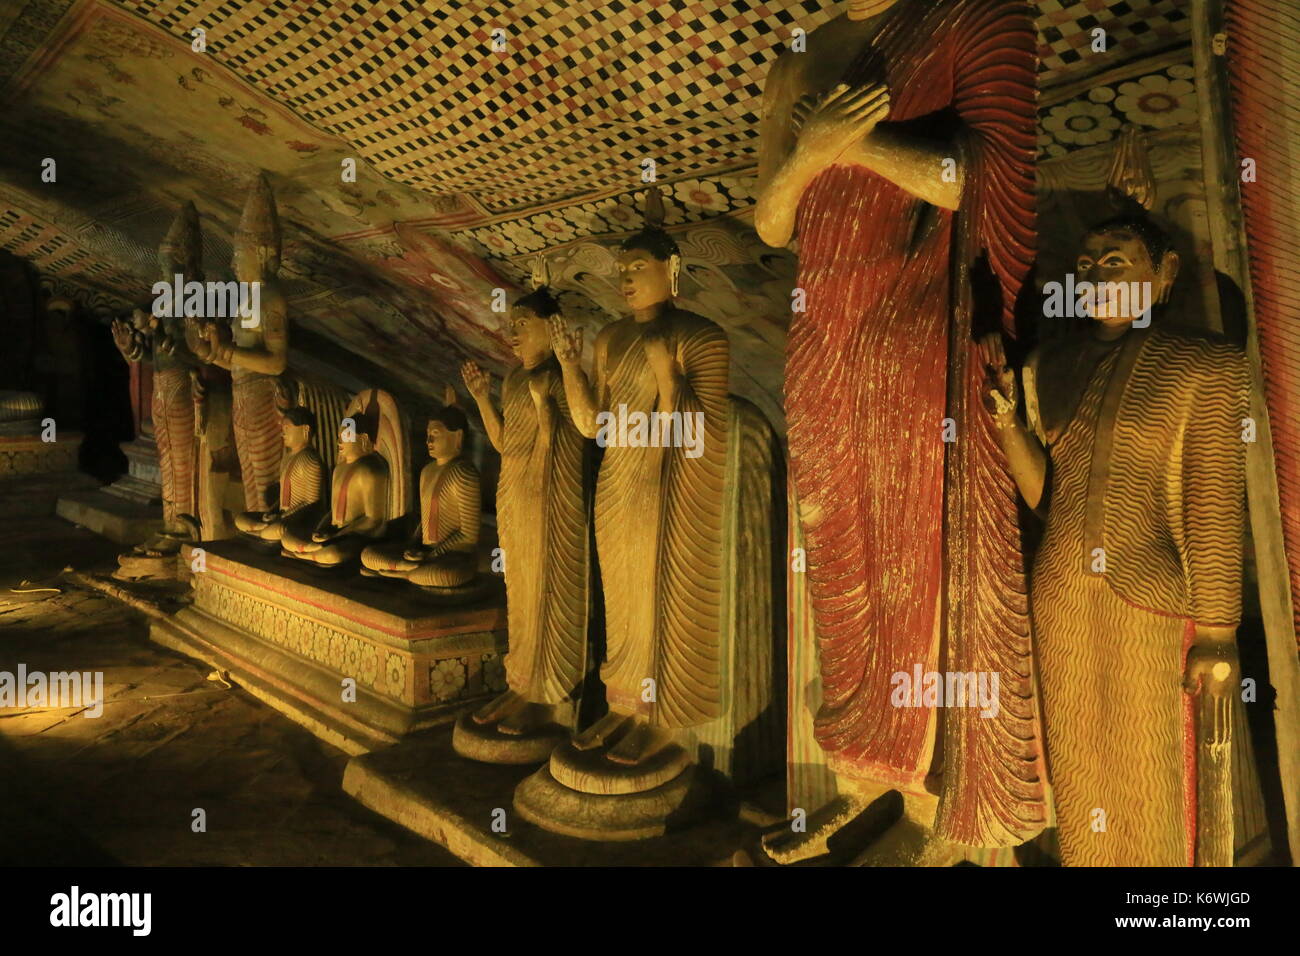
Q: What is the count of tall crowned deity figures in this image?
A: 2